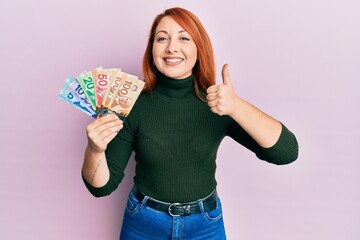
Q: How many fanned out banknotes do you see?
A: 6